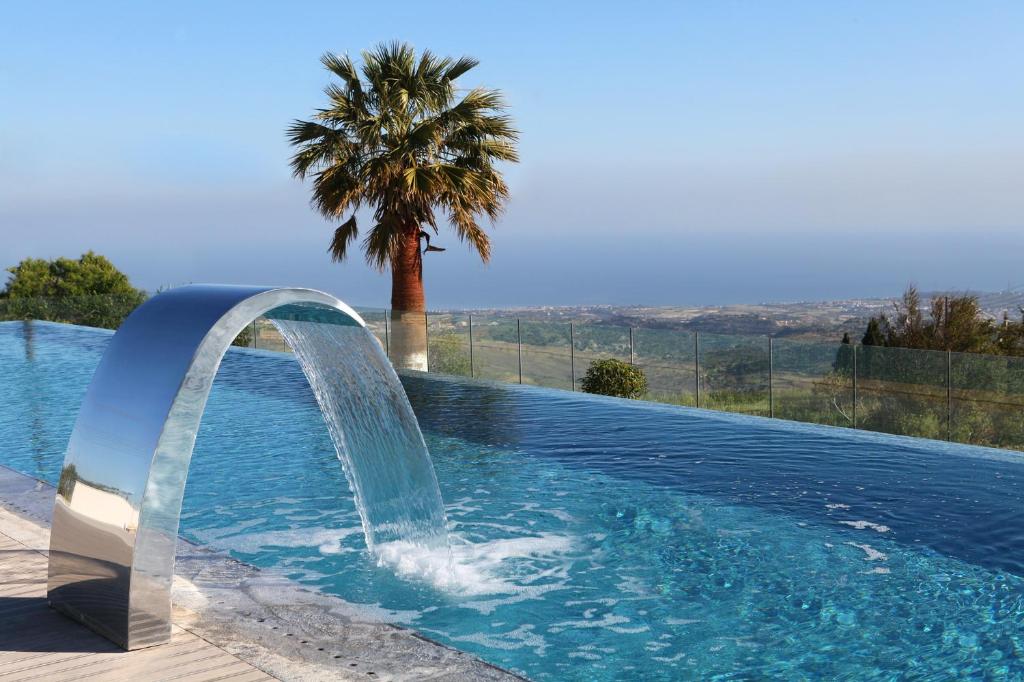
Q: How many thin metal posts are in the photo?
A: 12